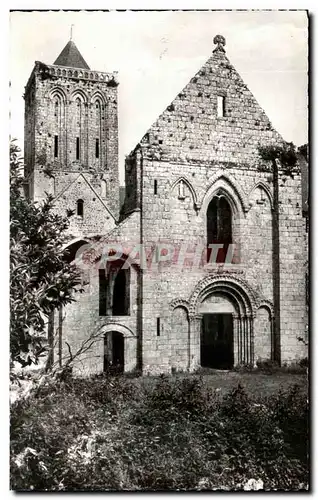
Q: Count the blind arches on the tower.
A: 3